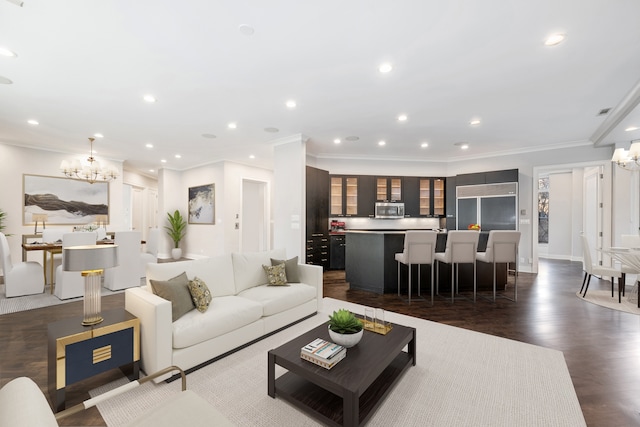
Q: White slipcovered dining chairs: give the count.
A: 6